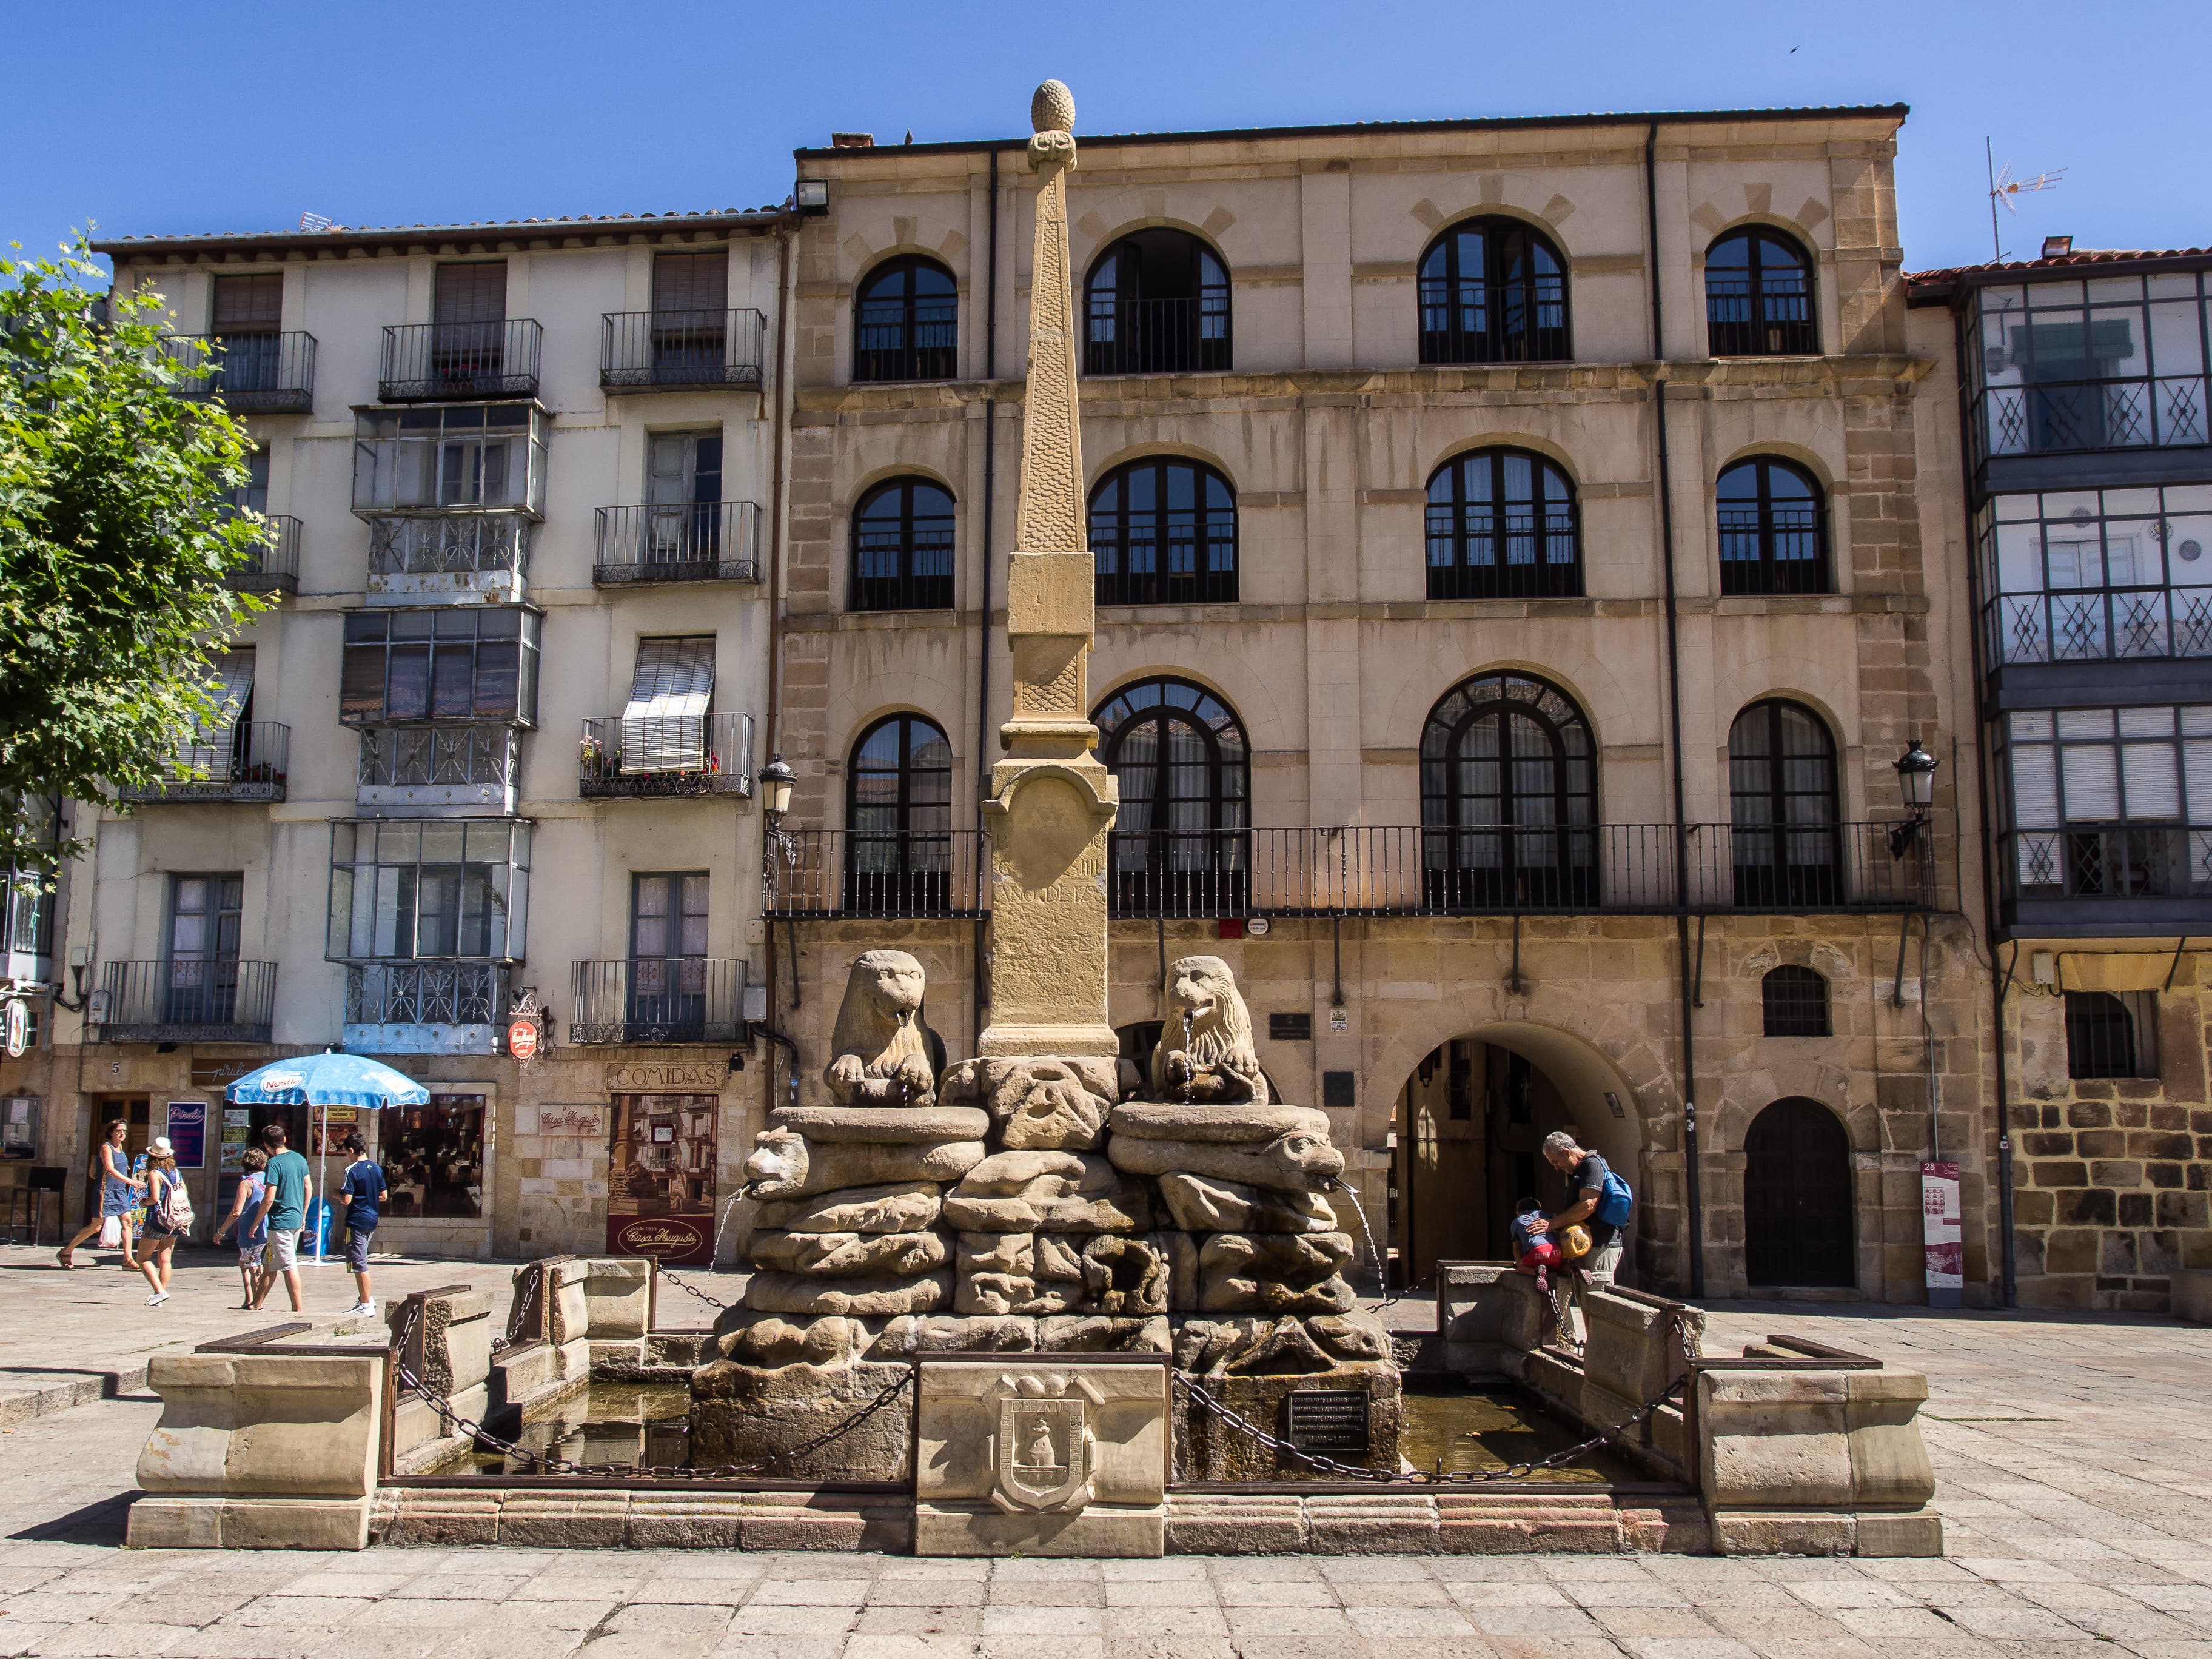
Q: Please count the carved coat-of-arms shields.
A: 1